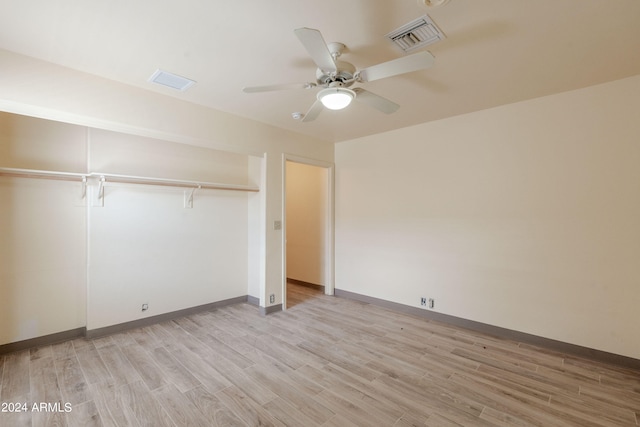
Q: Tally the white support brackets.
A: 3